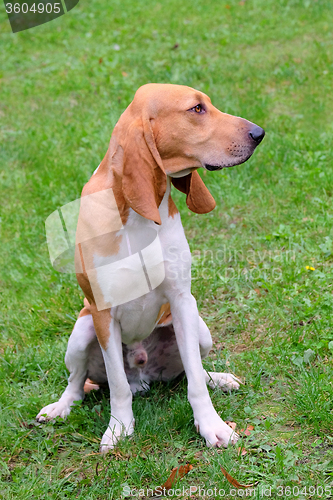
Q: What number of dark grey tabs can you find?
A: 1